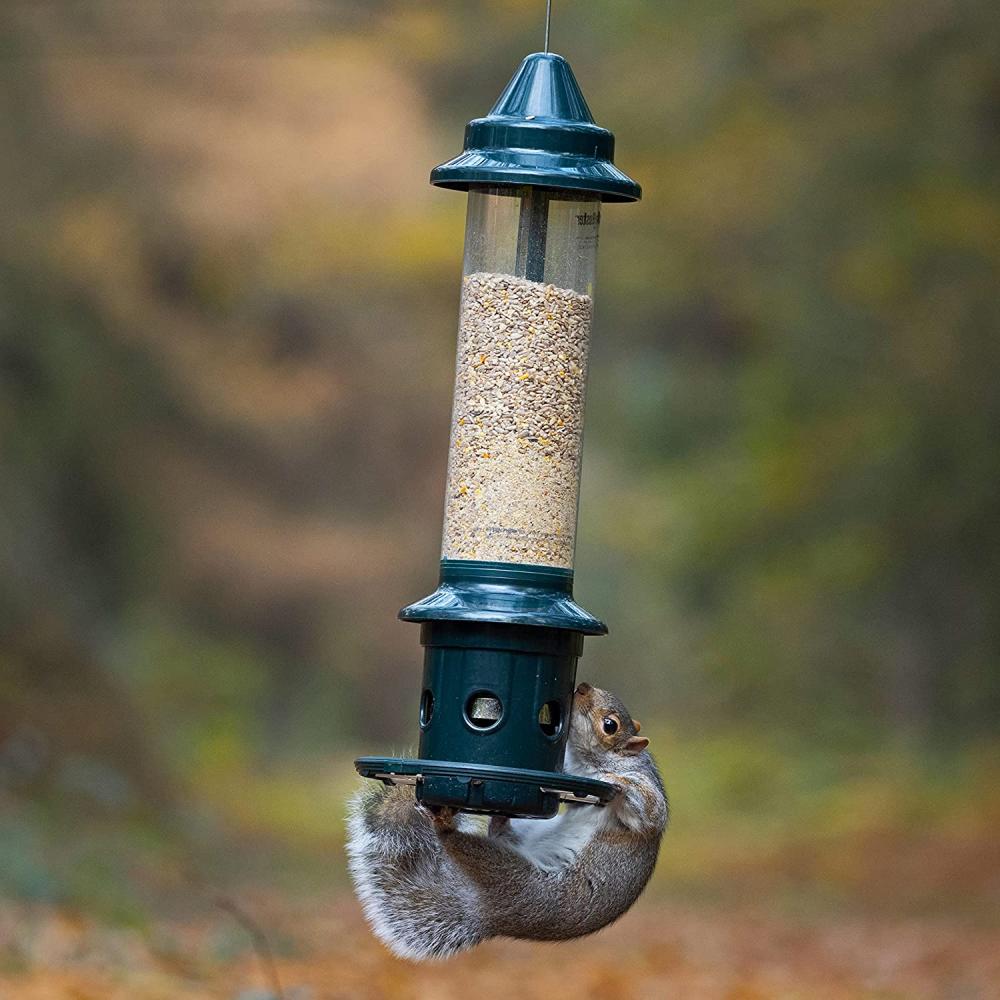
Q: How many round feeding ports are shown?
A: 3